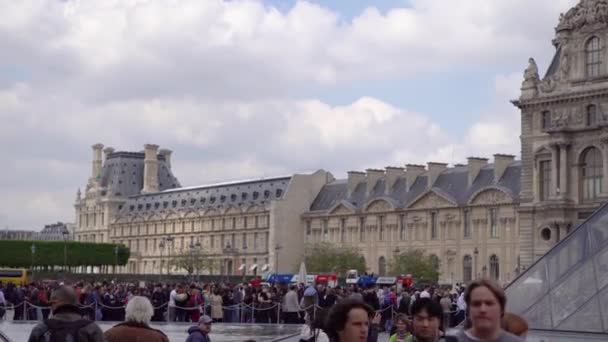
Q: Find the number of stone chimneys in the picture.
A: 11